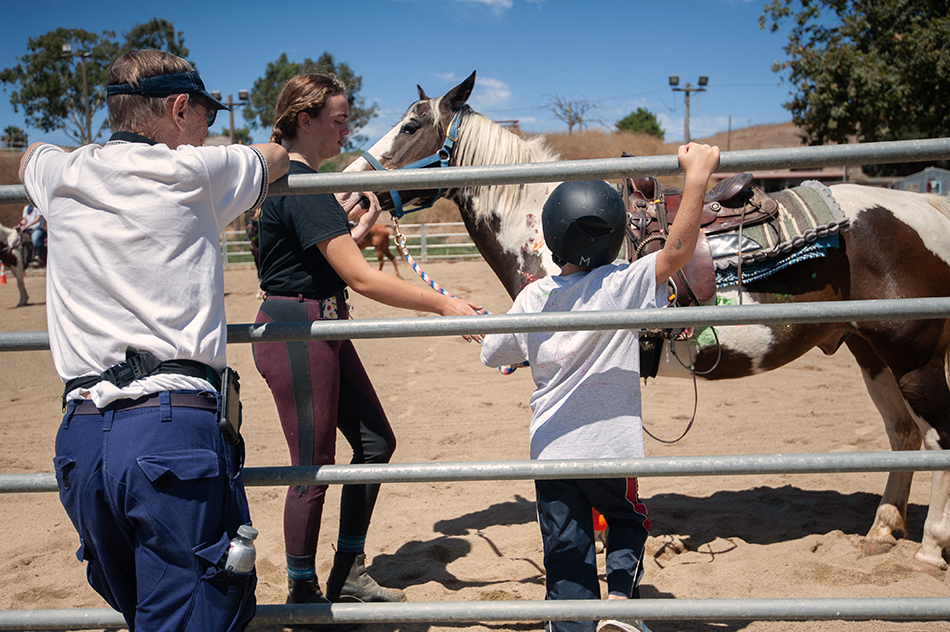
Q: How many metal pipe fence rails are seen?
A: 4